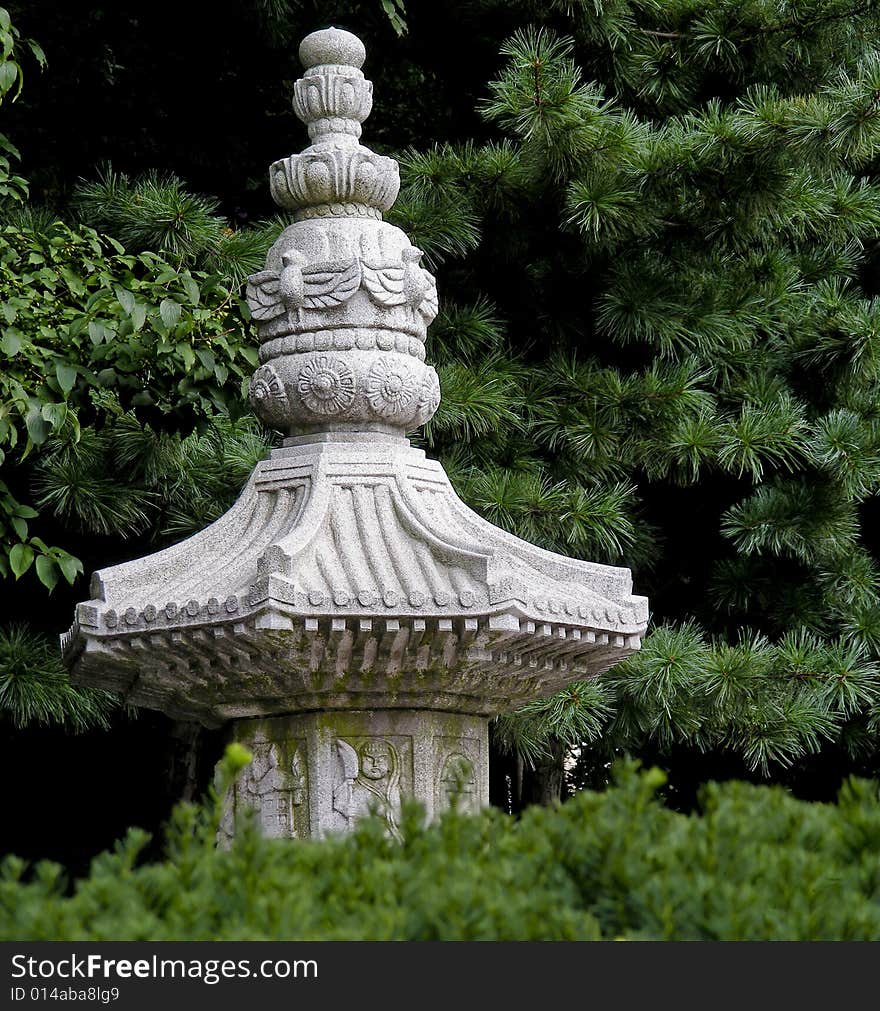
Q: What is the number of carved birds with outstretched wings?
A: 2